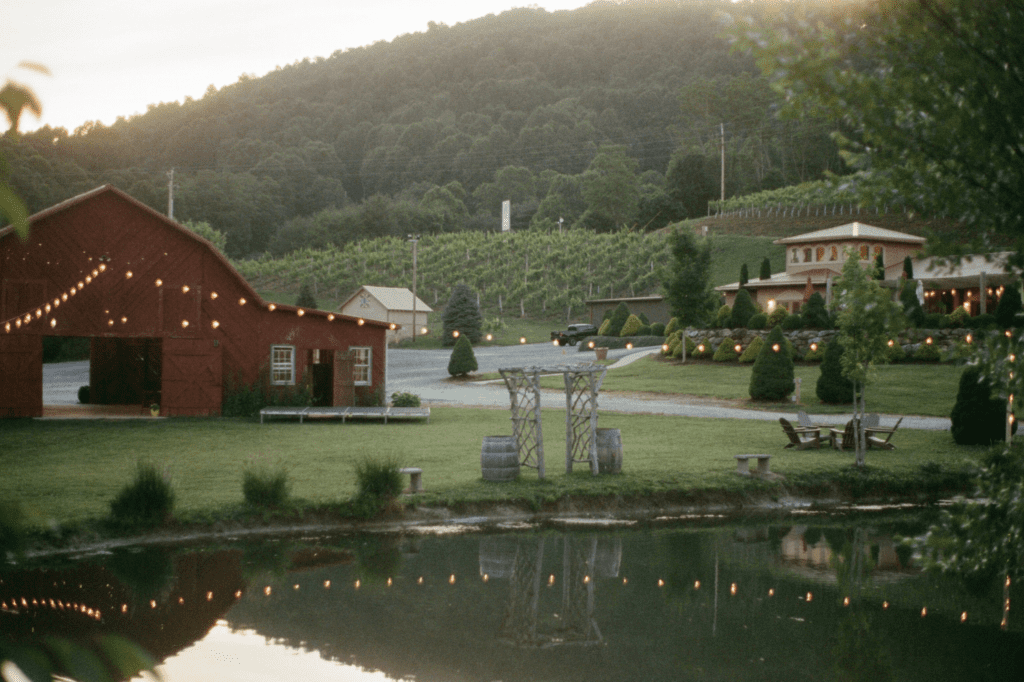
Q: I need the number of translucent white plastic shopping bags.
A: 0